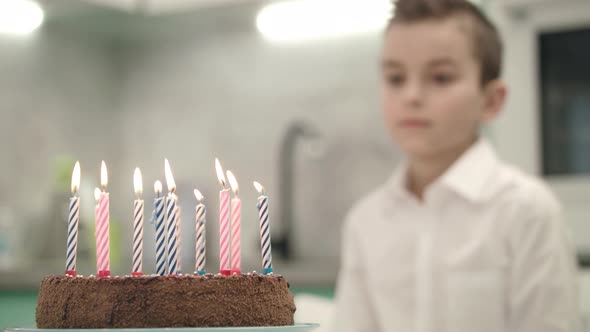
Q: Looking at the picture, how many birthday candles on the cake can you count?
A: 11